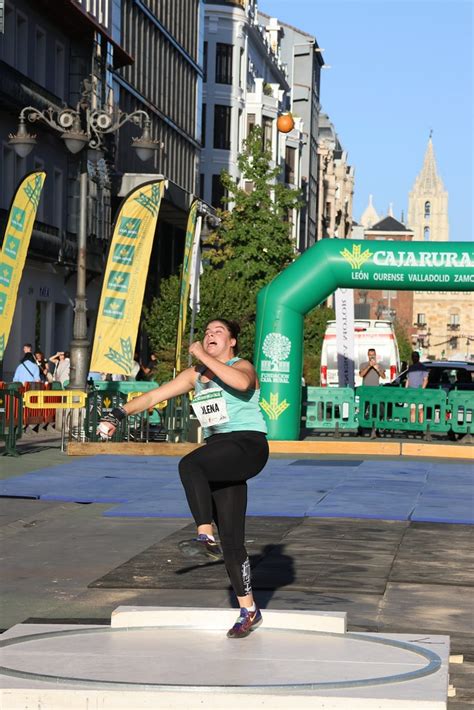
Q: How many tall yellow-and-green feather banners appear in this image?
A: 3